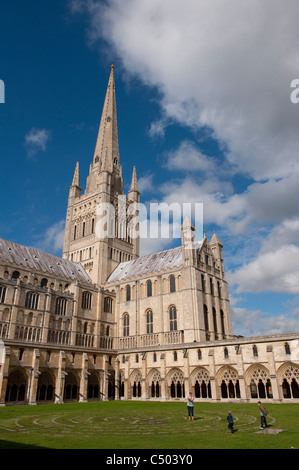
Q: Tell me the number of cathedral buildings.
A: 1